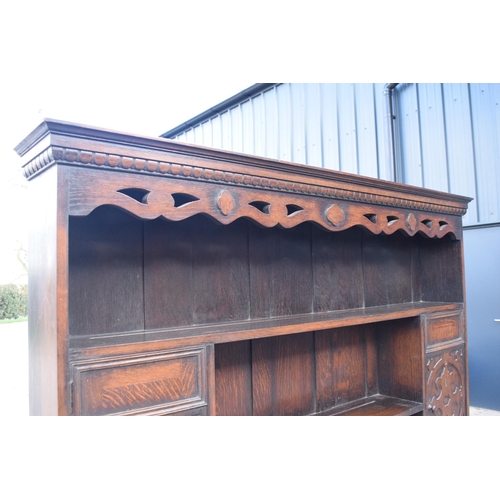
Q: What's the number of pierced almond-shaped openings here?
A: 8